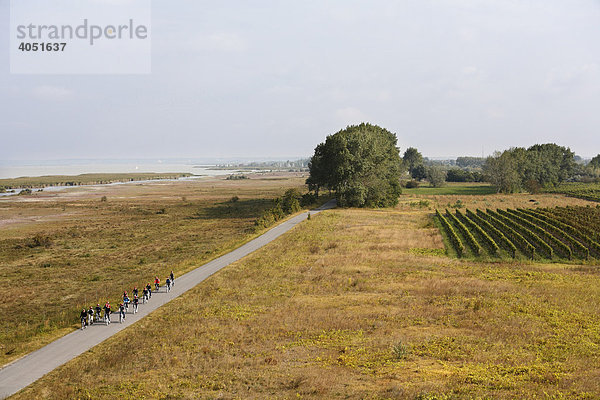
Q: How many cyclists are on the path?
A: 15